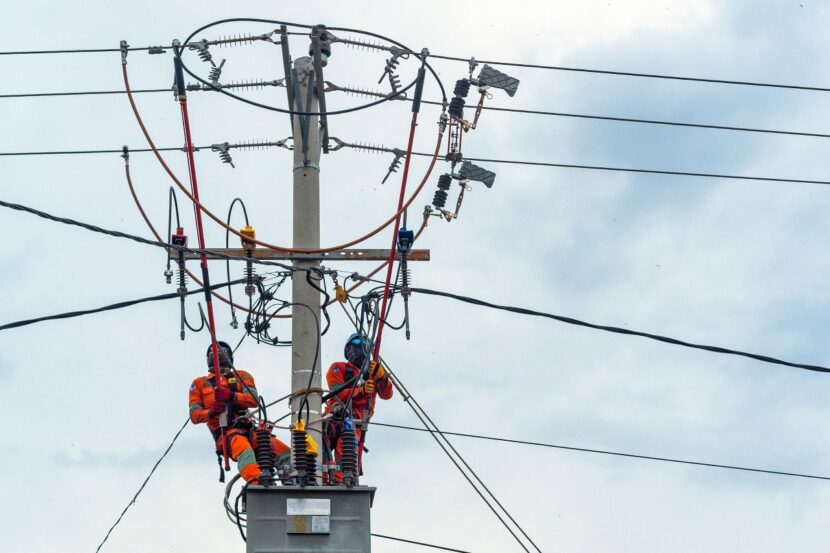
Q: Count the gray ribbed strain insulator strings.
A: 6